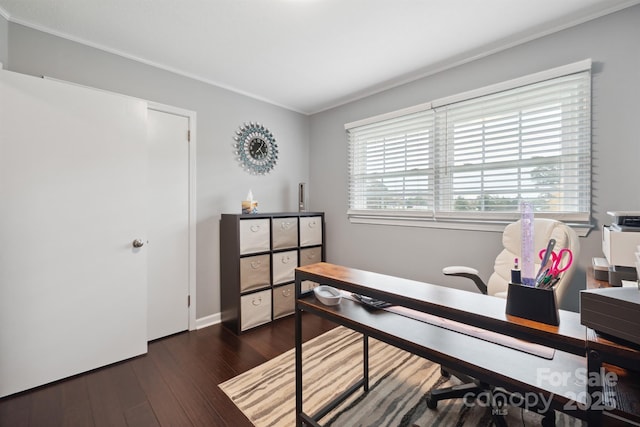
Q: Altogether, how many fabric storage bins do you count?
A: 9